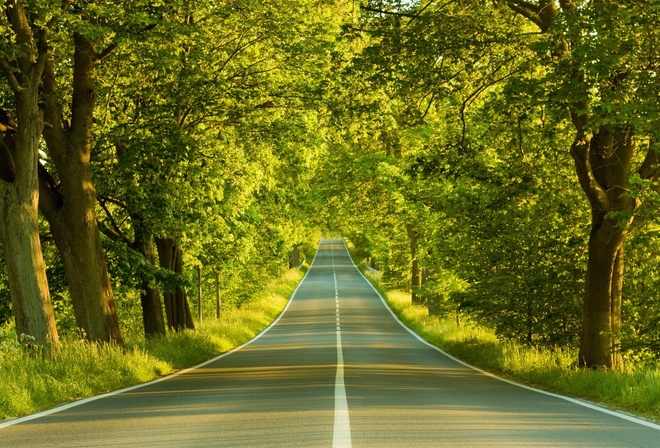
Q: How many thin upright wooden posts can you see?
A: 2